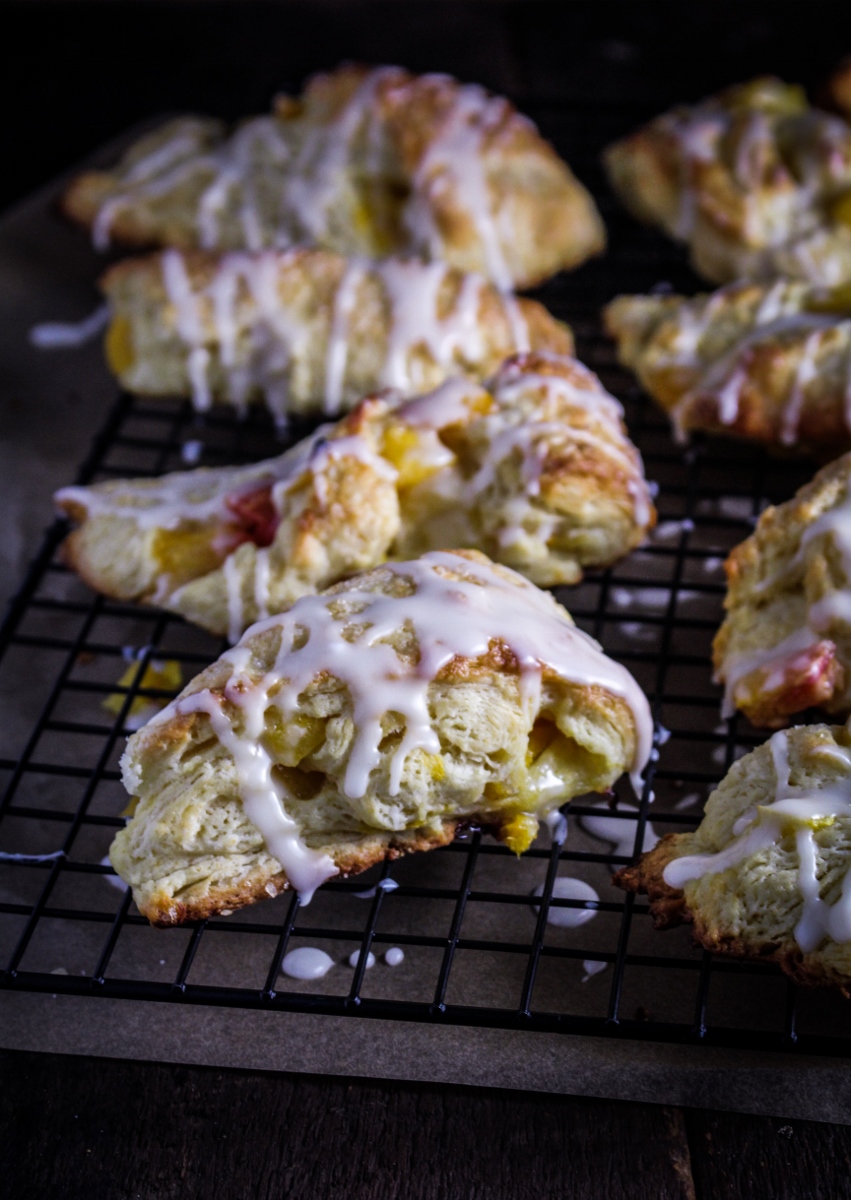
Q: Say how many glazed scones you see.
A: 8